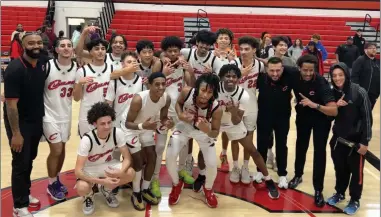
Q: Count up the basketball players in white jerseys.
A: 13